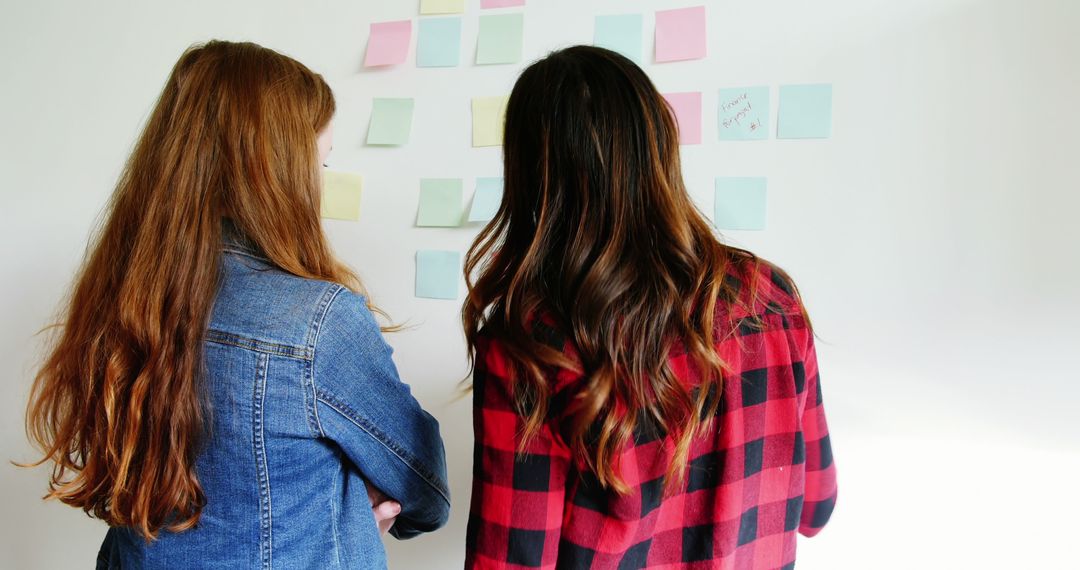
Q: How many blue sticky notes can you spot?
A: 7